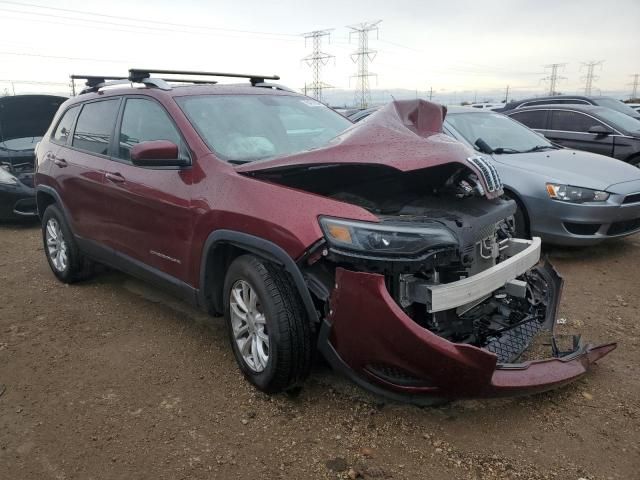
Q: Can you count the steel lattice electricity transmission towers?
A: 5